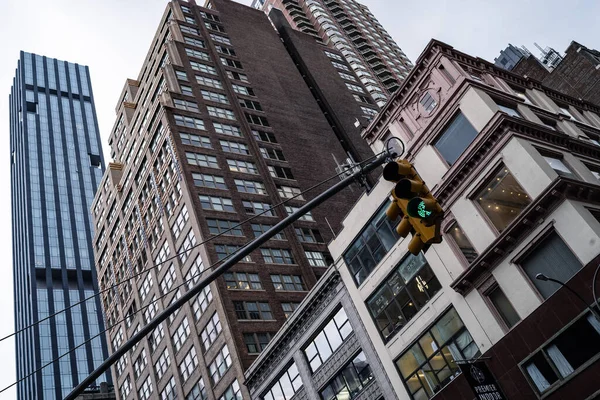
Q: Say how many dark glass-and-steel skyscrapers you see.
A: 1